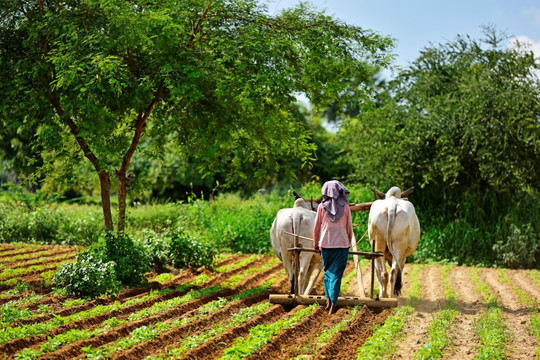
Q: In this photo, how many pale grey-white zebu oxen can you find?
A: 2